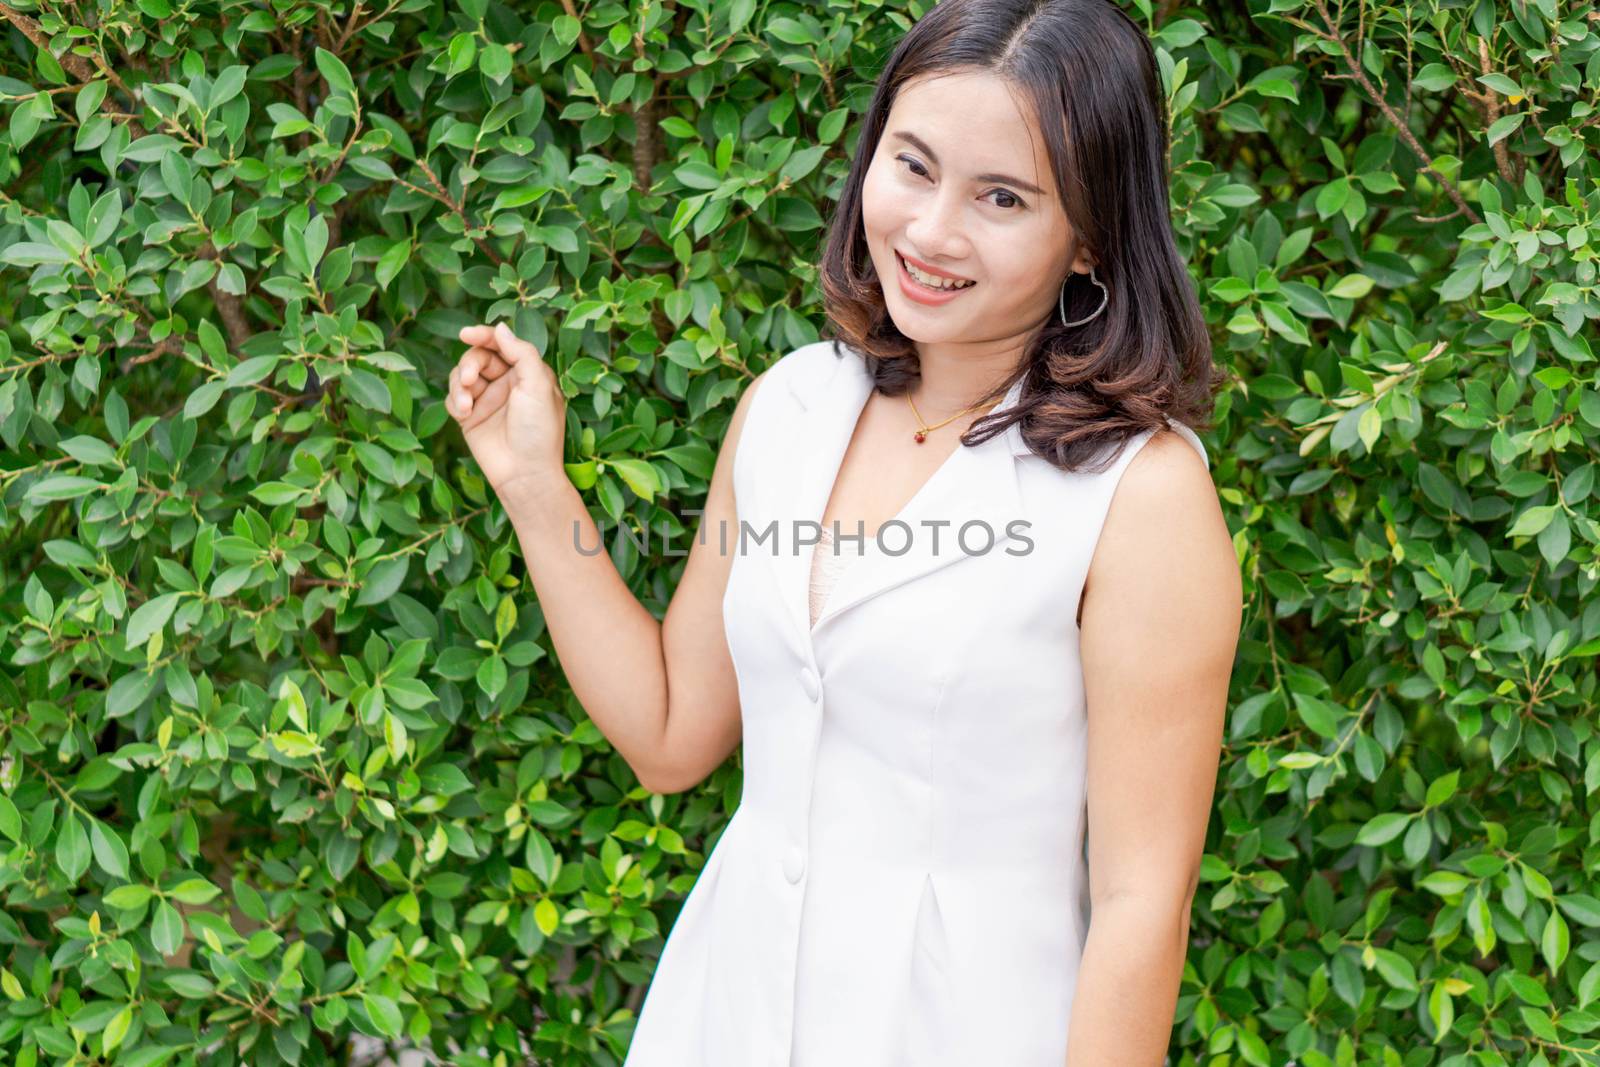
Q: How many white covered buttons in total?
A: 2